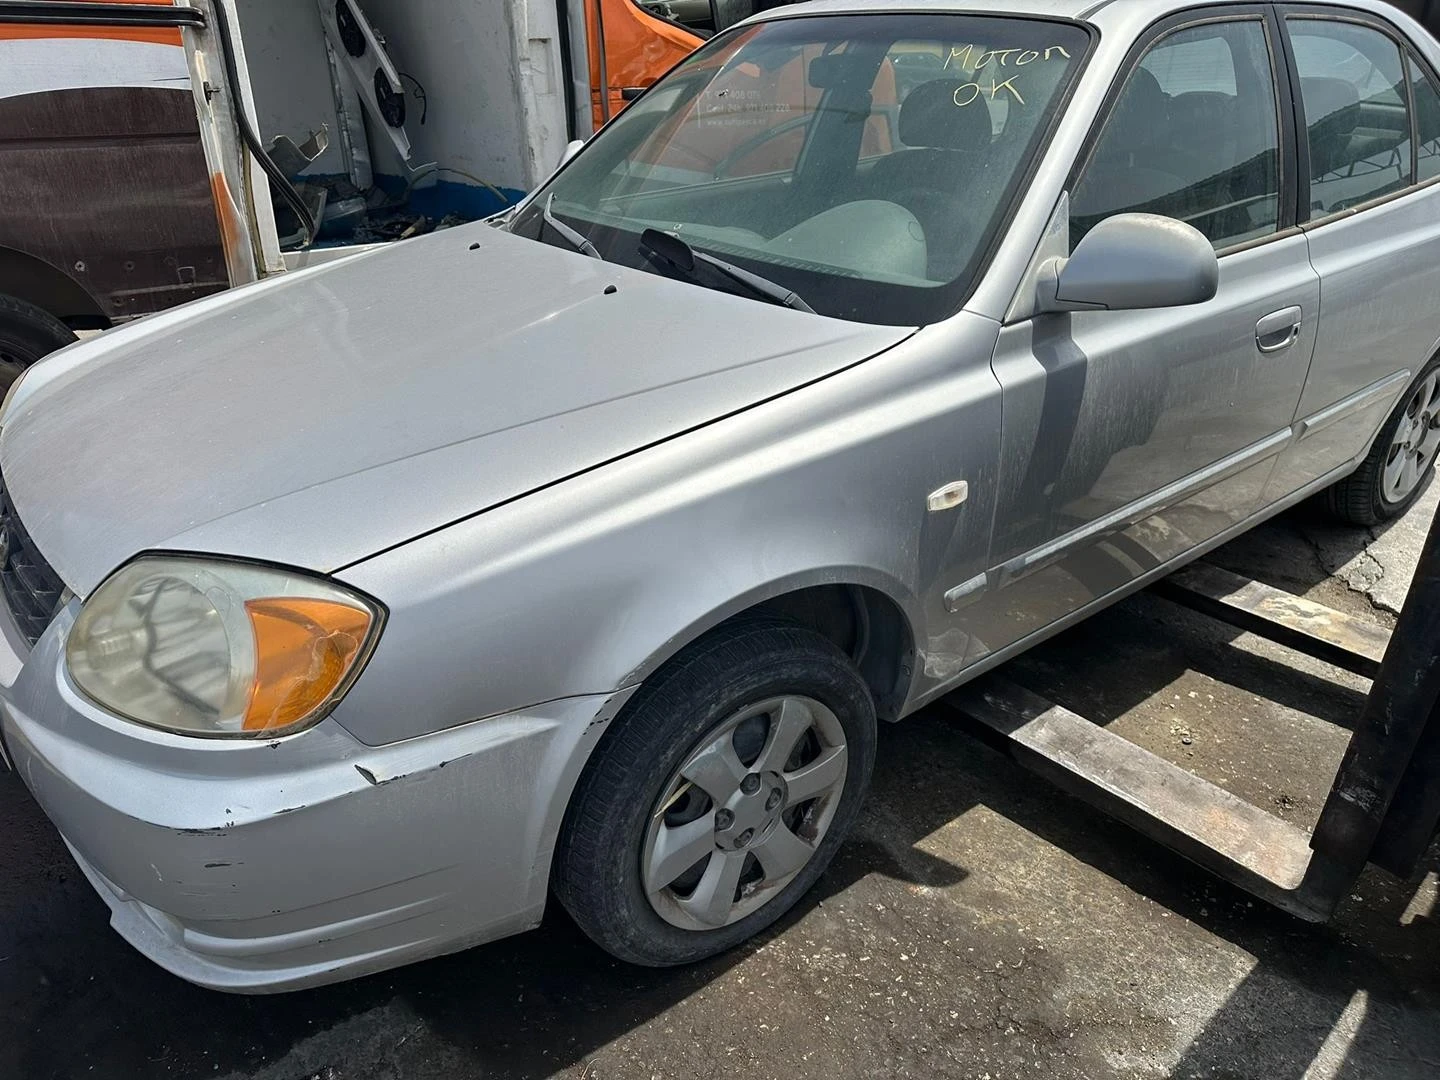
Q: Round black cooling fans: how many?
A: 2